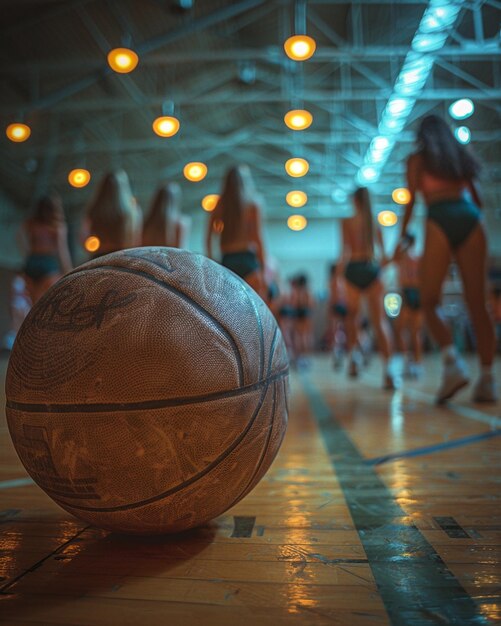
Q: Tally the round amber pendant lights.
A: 14